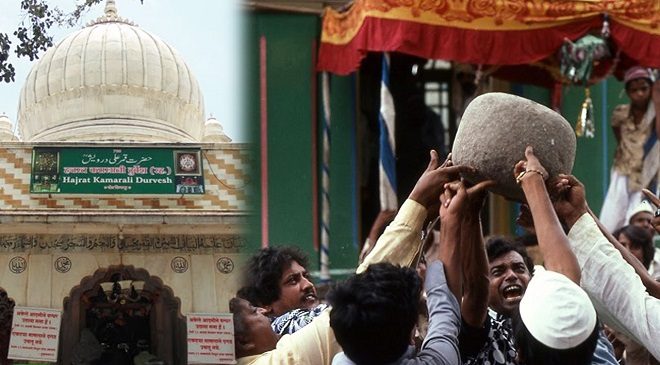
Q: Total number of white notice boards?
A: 2